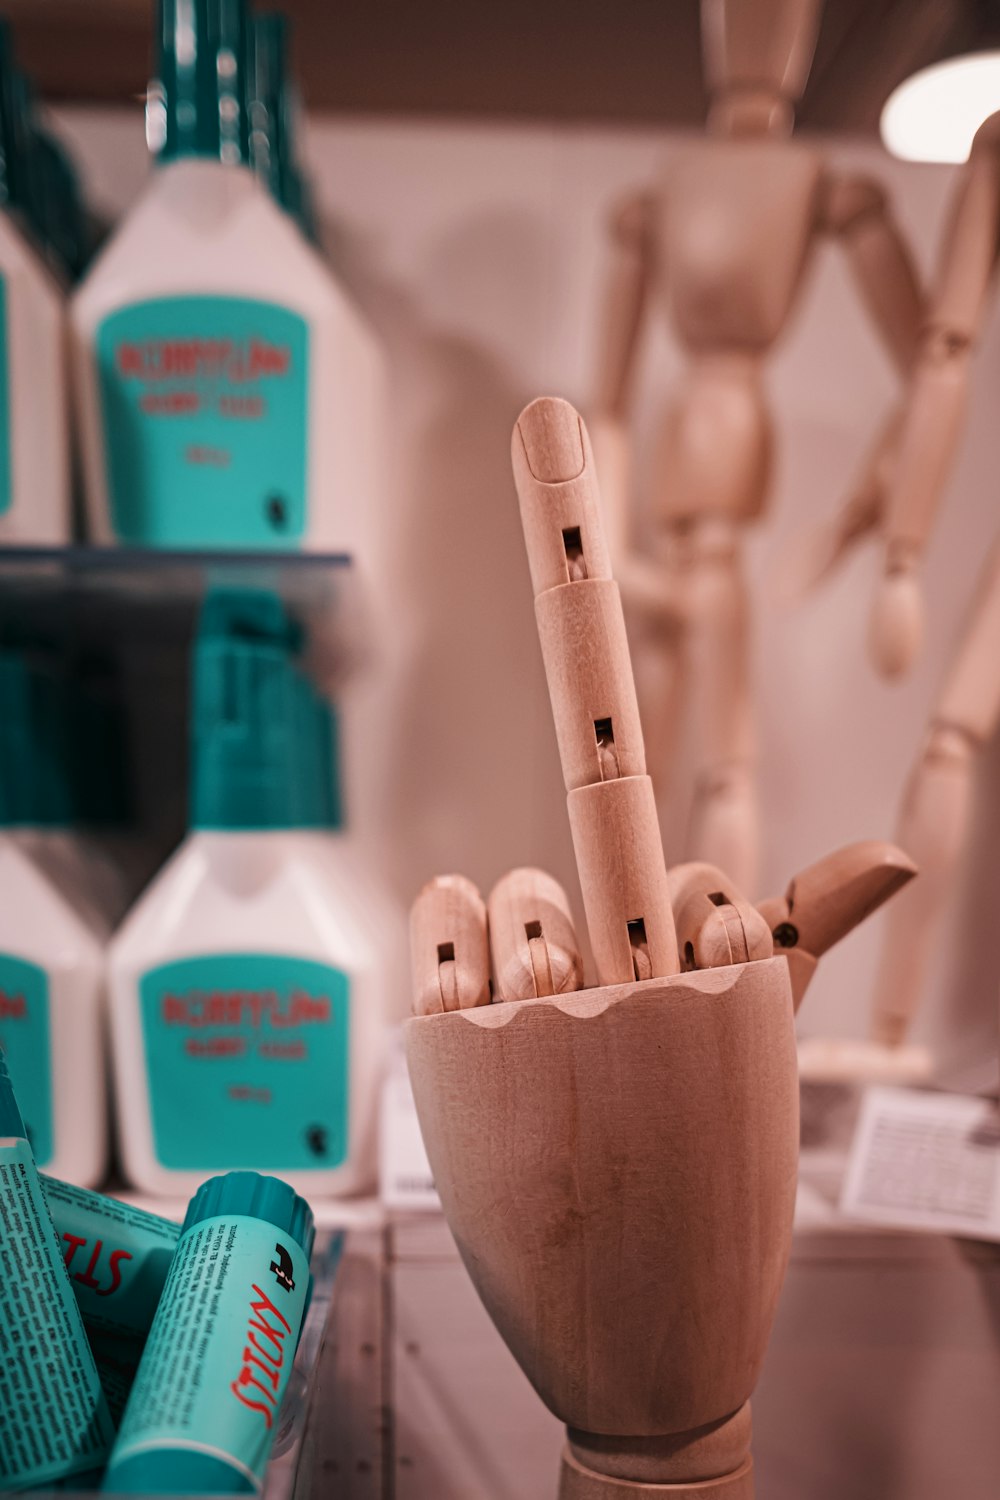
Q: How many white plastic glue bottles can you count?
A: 4